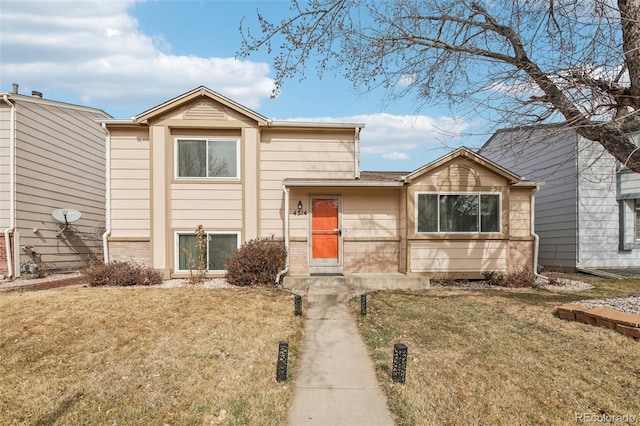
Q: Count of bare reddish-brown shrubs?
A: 3